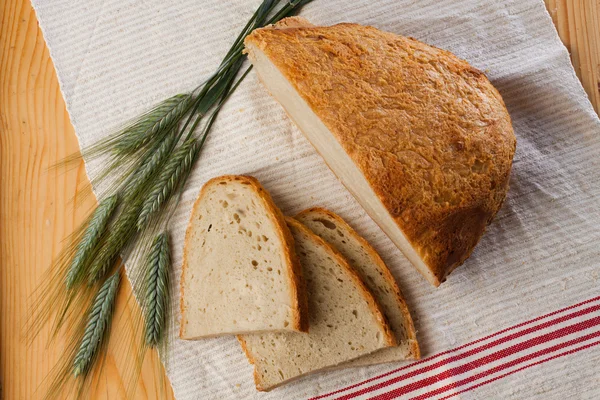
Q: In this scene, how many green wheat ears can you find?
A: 7